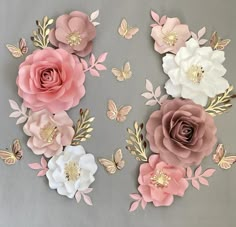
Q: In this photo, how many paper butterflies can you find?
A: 8